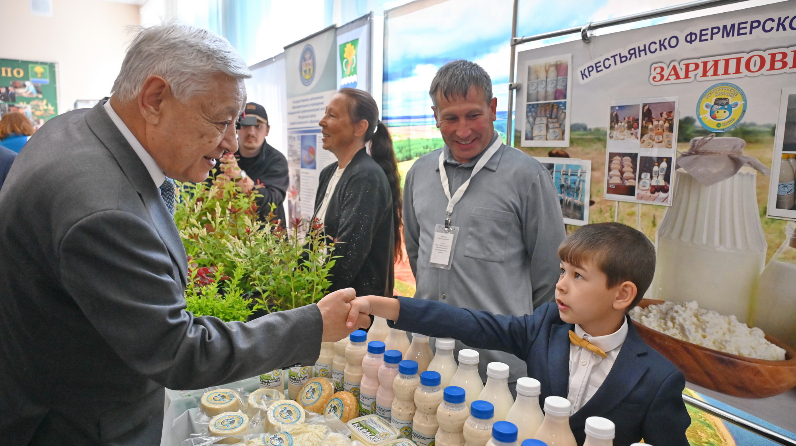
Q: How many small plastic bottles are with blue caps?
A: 9